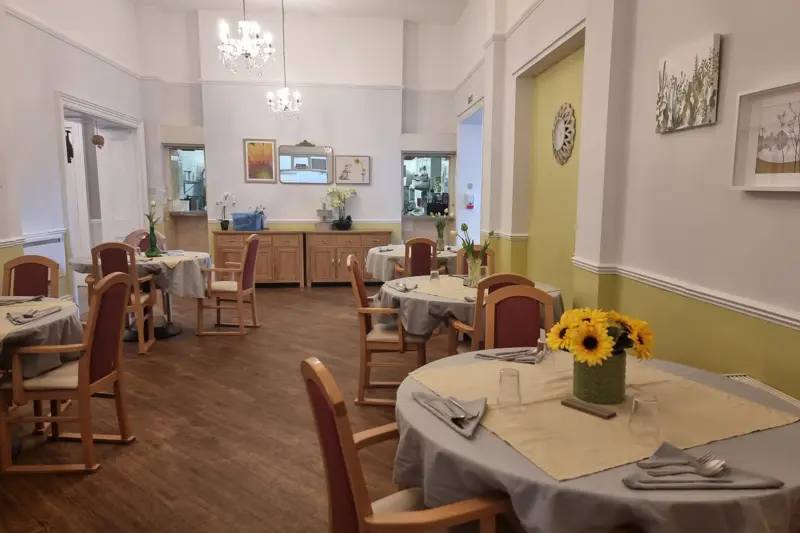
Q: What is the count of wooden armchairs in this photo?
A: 11